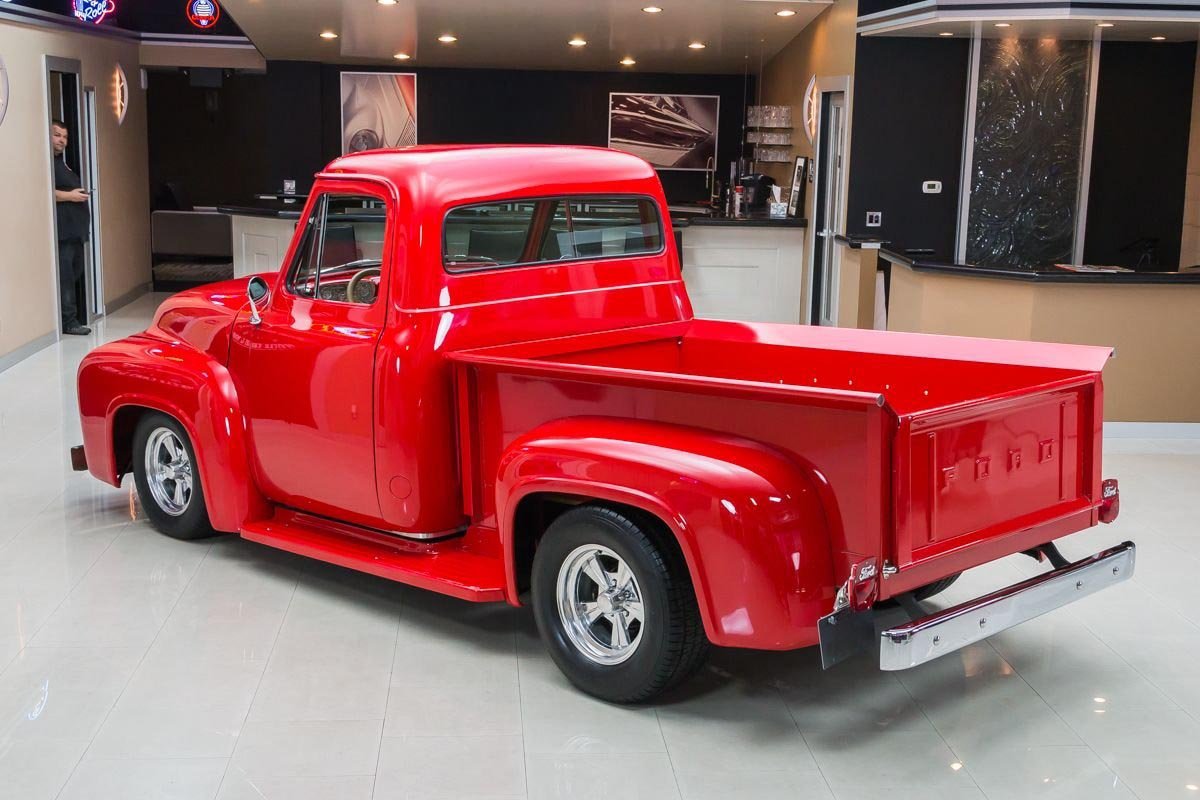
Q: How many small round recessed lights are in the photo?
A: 13